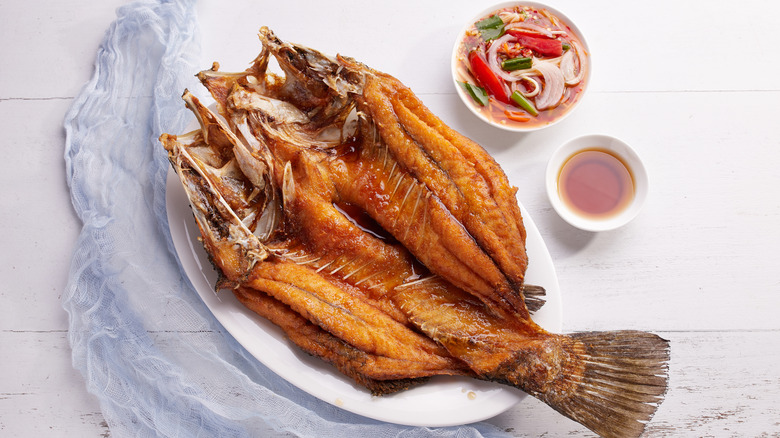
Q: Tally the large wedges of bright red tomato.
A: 2